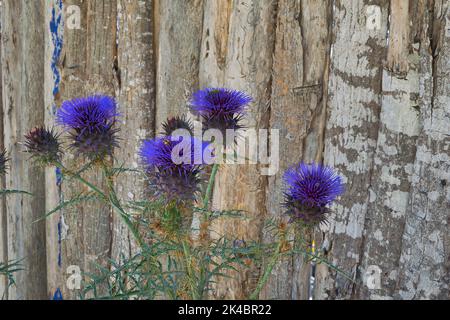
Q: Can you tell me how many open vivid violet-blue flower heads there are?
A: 4